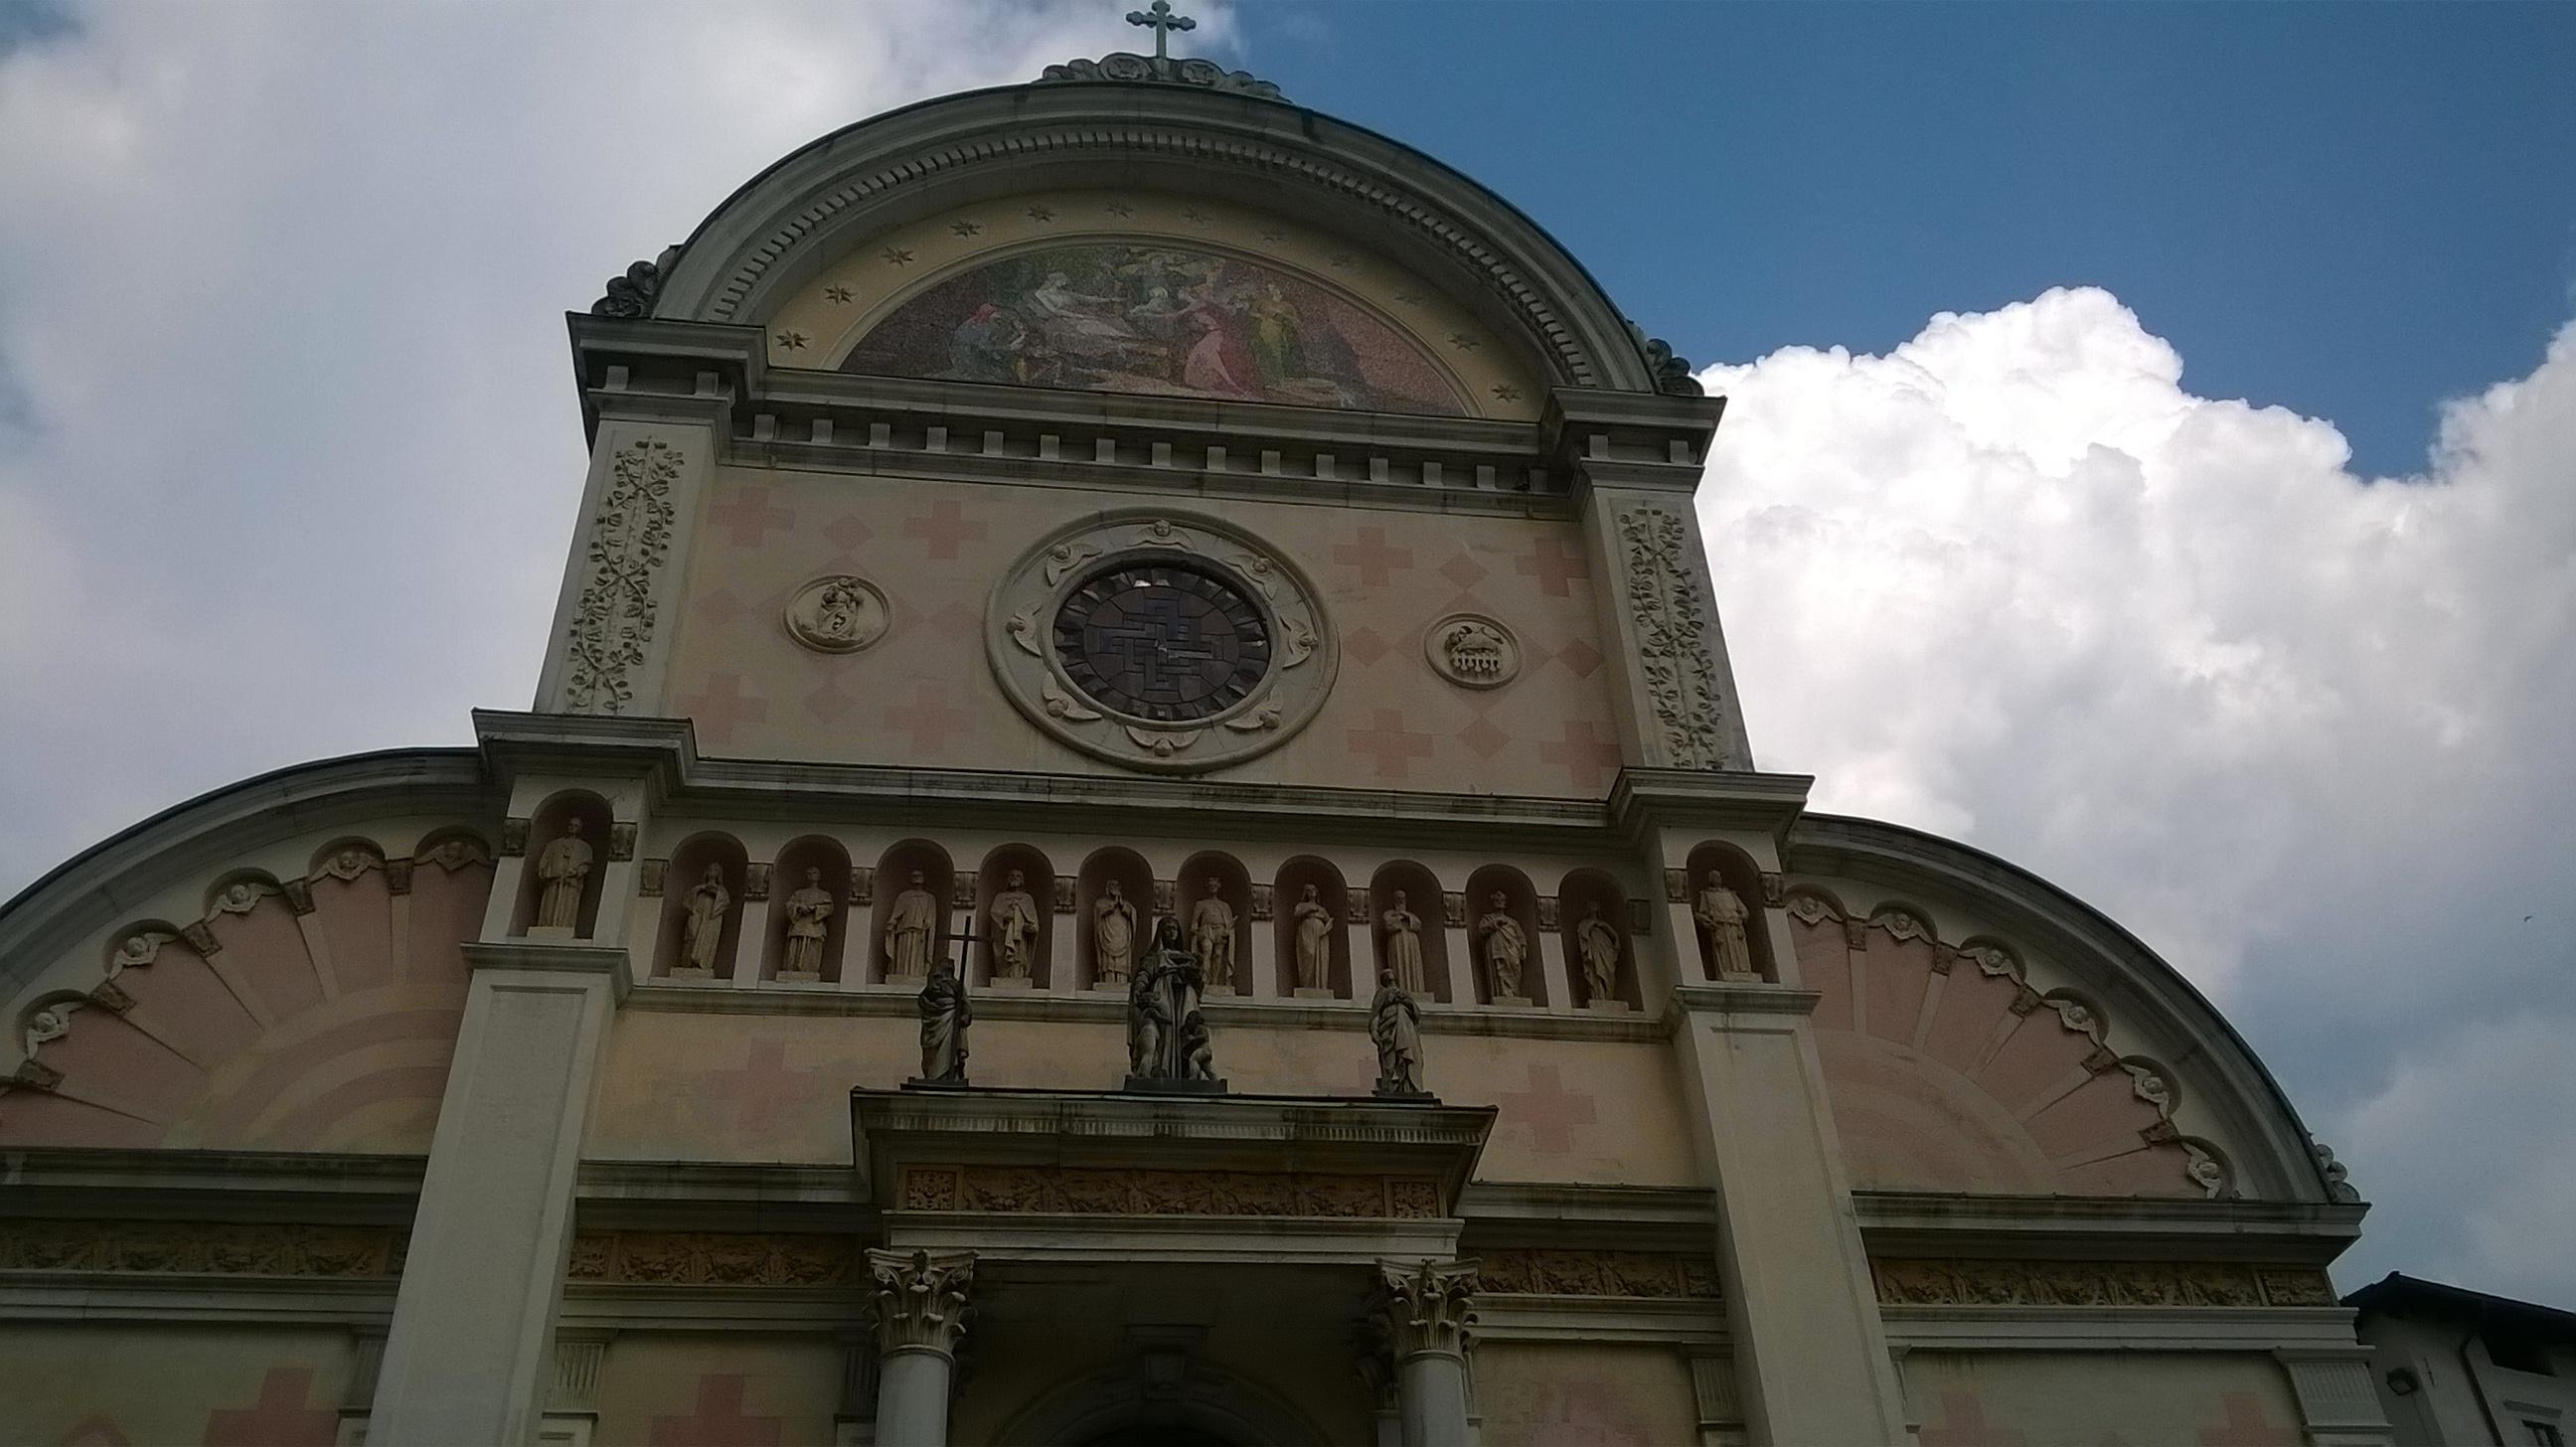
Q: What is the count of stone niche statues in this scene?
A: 12